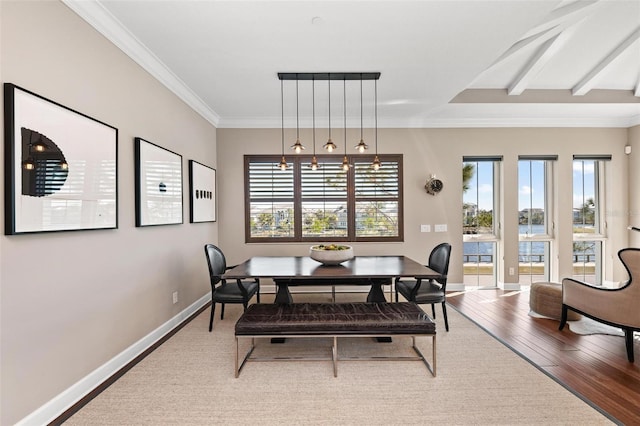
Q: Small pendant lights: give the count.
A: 7